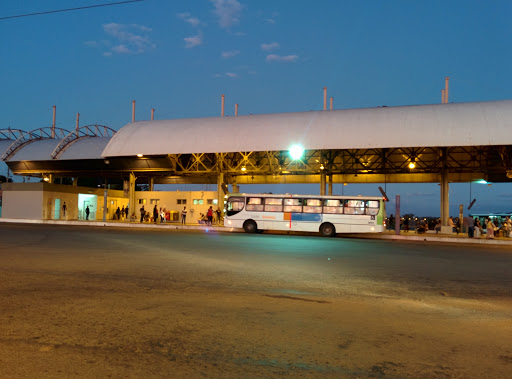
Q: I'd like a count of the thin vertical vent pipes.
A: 10